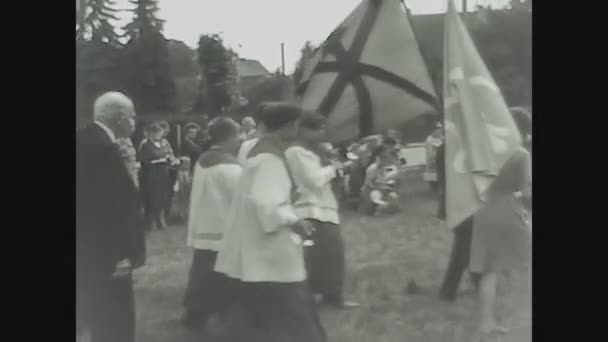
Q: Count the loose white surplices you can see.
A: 3